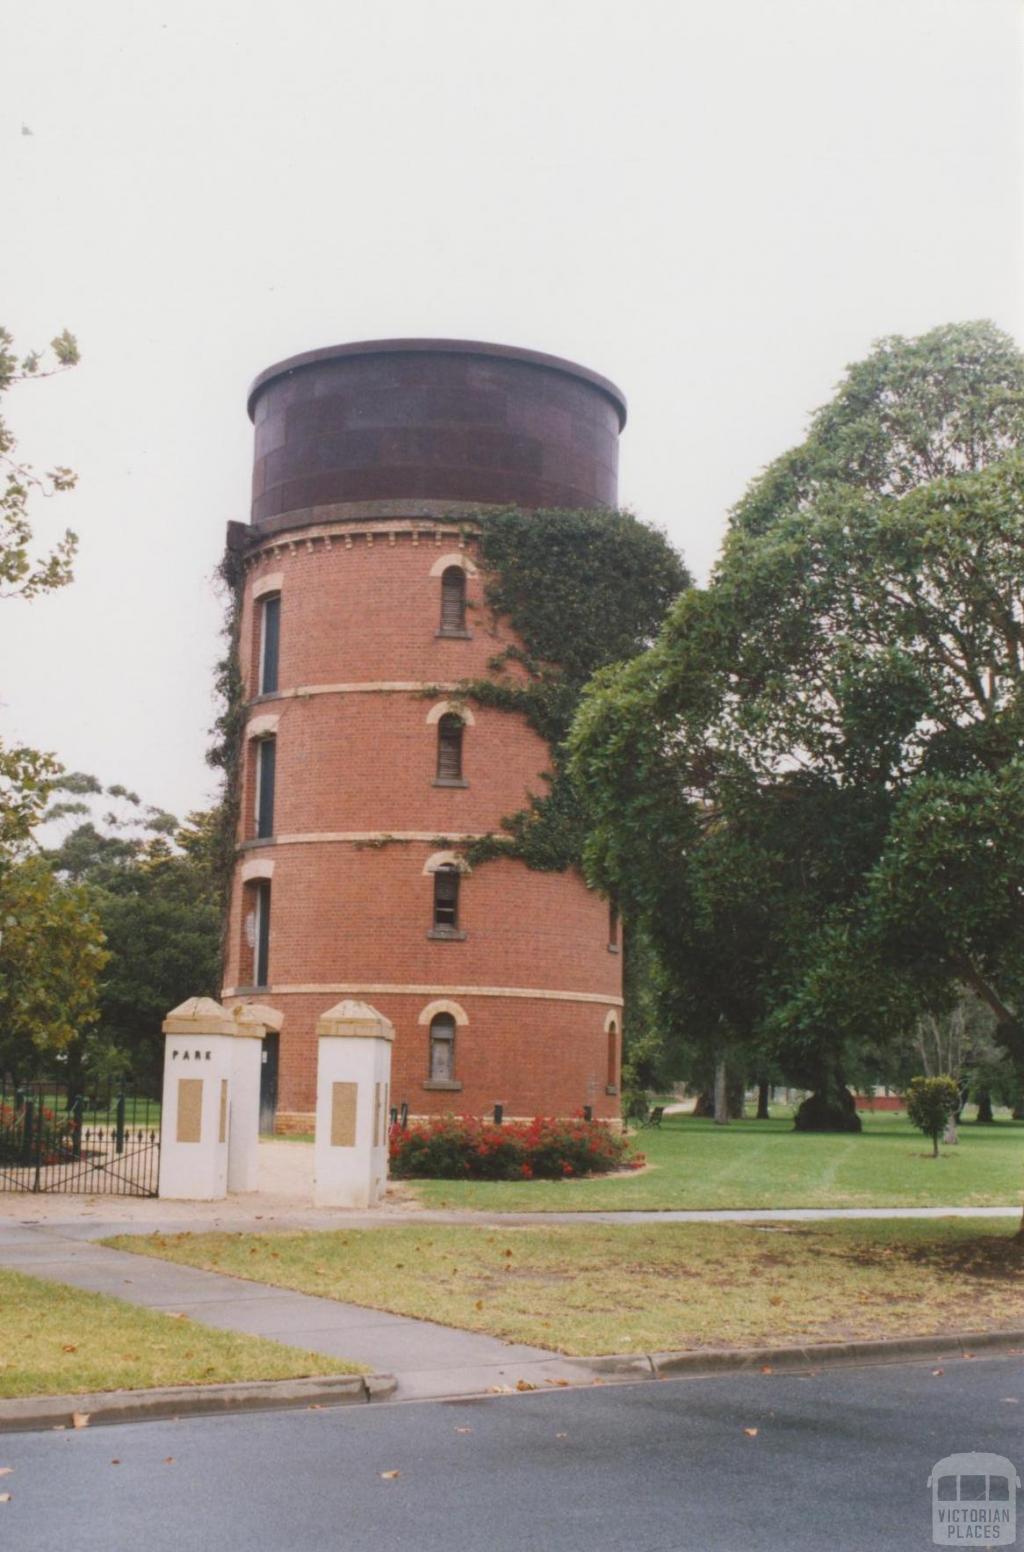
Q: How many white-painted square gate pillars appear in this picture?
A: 3